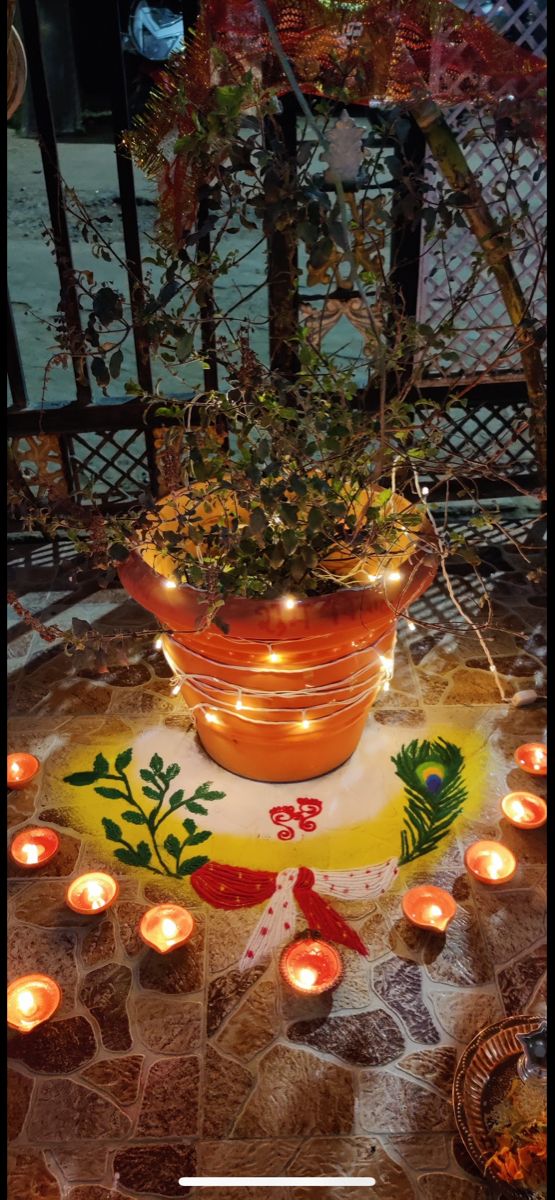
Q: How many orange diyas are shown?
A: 10